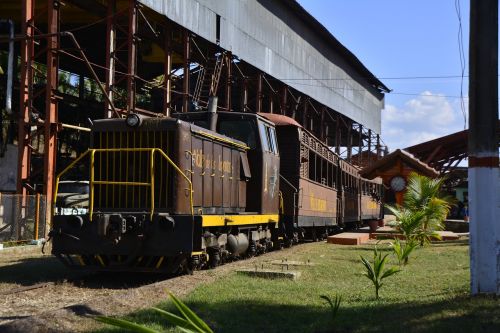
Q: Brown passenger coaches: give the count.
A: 3